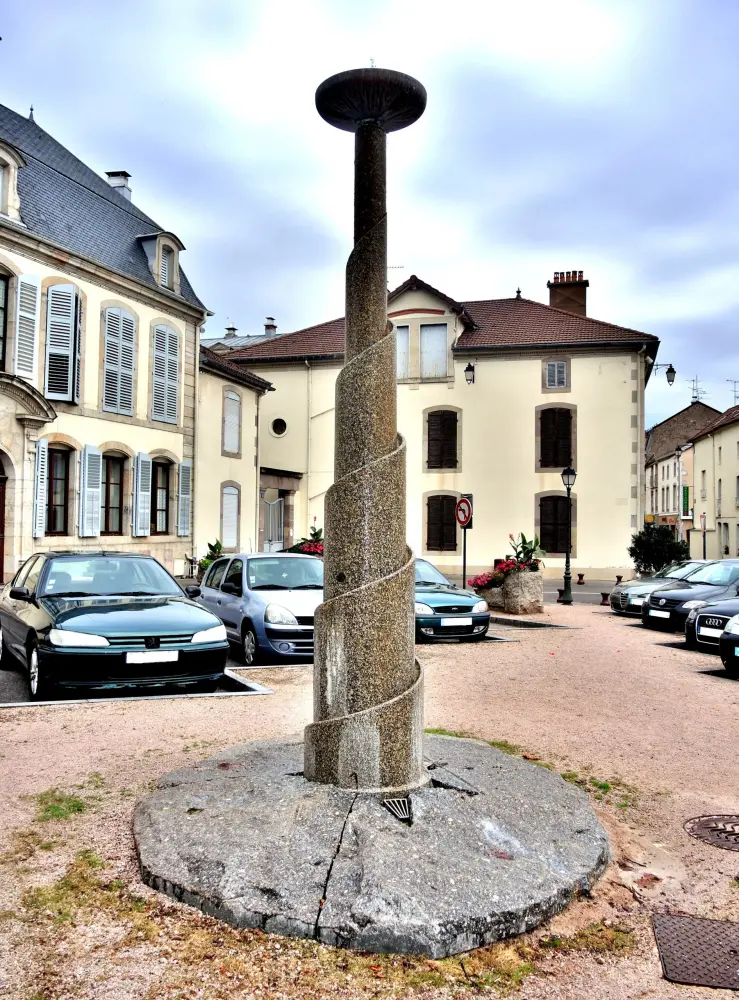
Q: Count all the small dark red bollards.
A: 4